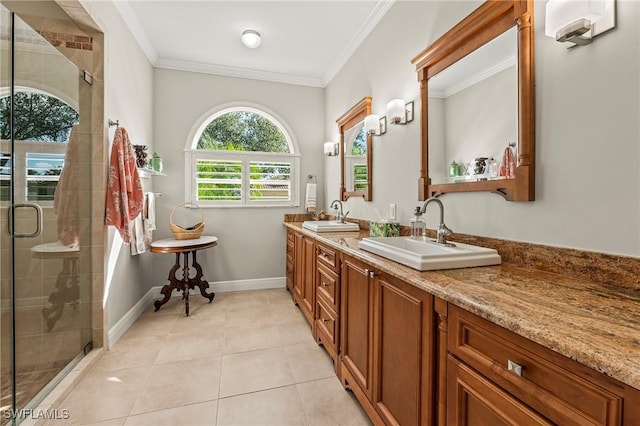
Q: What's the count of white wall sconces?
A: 4